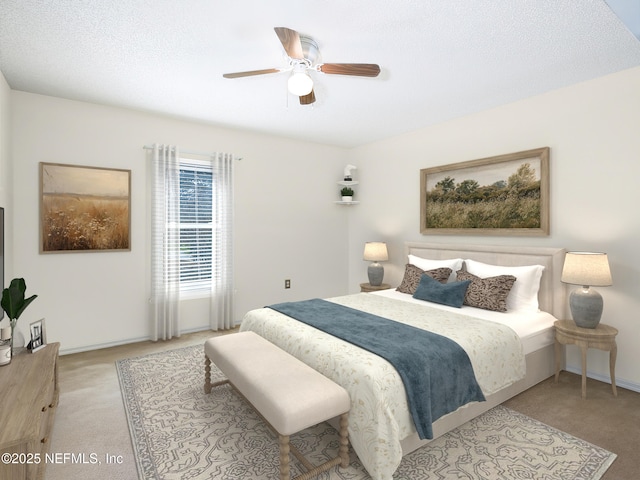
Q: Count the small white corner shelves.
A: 2